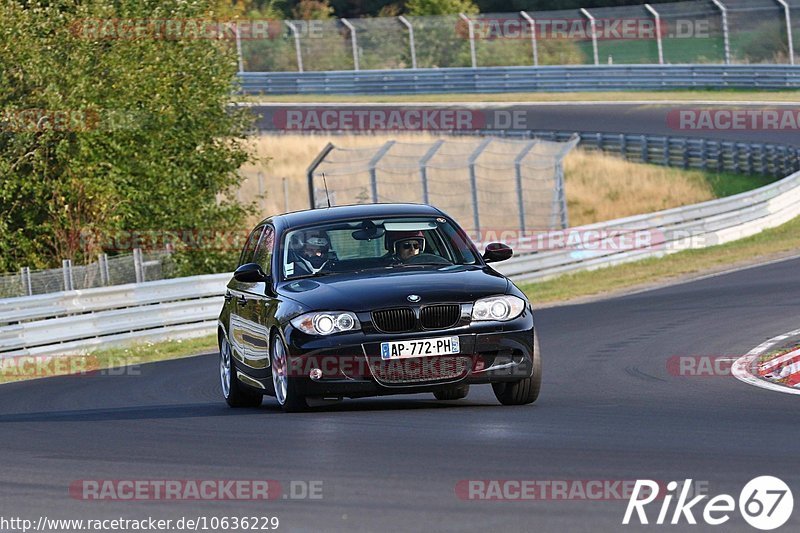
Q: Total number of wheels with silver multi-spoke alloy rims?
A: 2